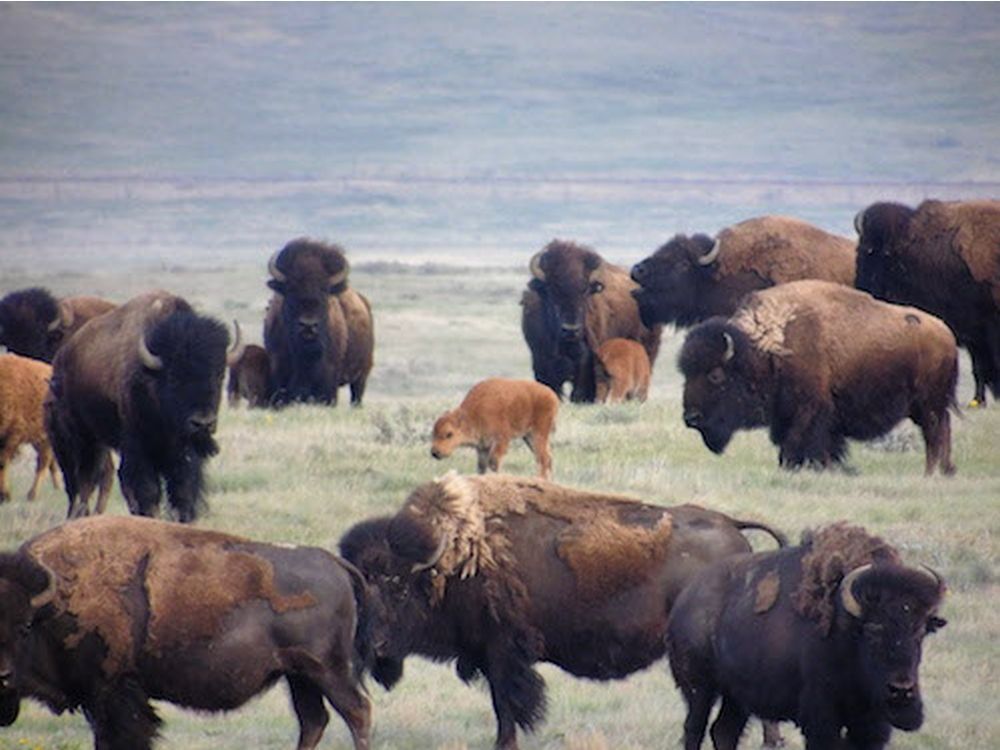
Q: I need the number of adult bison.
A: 10